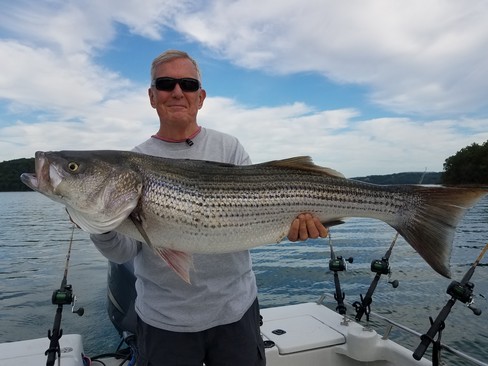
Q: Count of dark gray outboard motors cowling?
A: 1